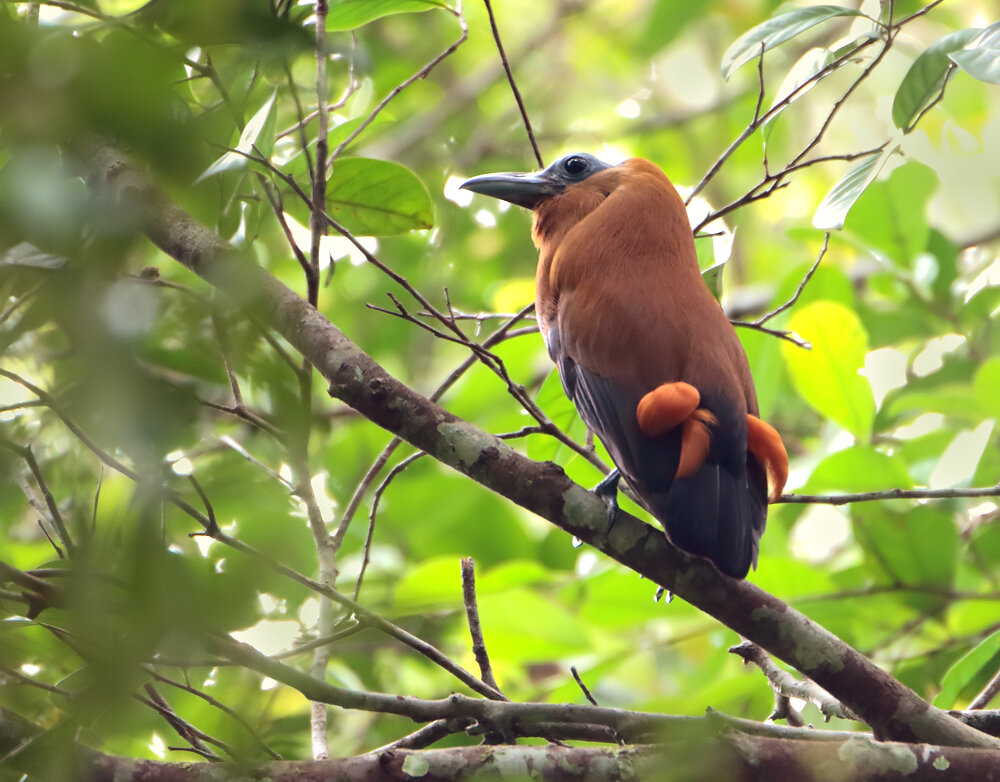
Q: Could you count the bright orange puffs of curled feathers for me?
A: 3